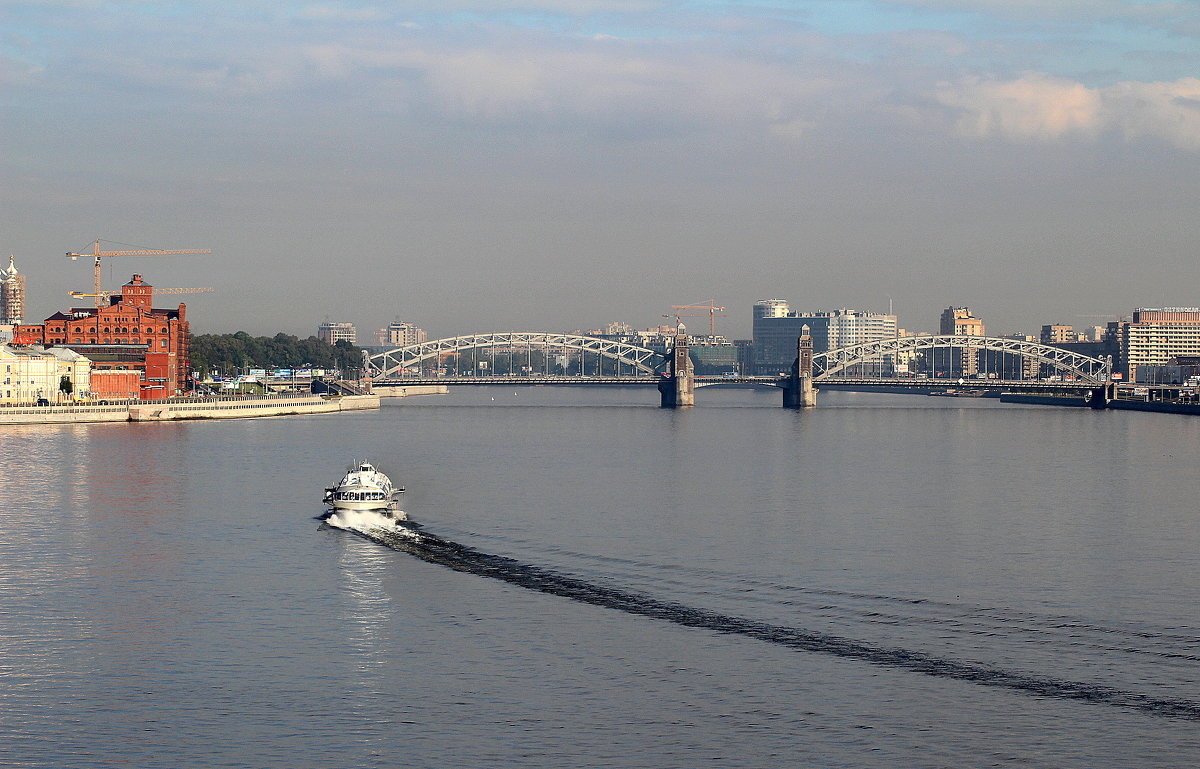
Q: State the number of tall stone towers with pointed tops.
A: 2